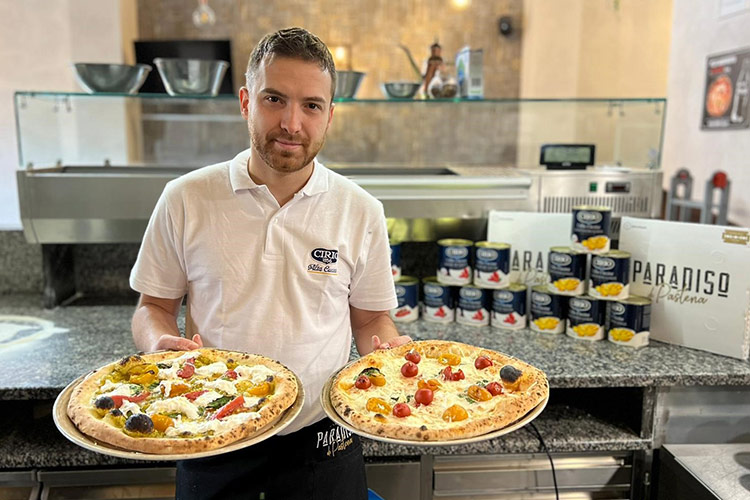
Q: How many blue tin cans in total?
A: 13